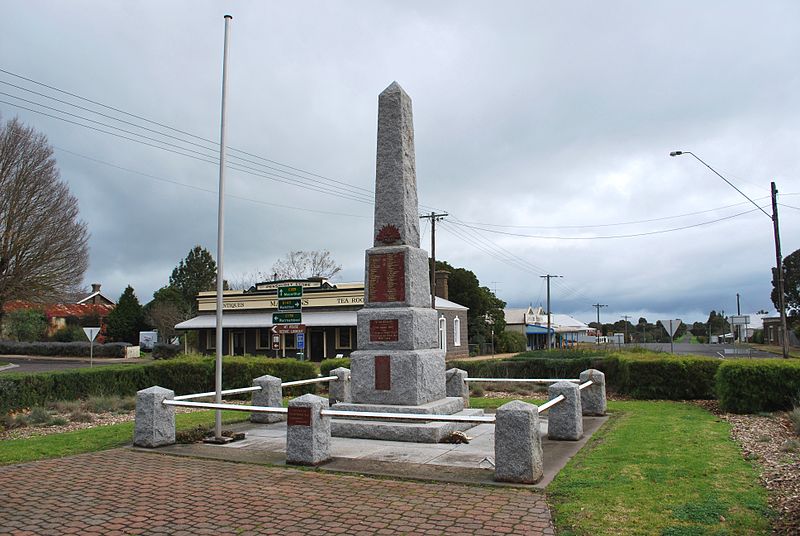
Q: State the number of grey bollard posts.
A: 8